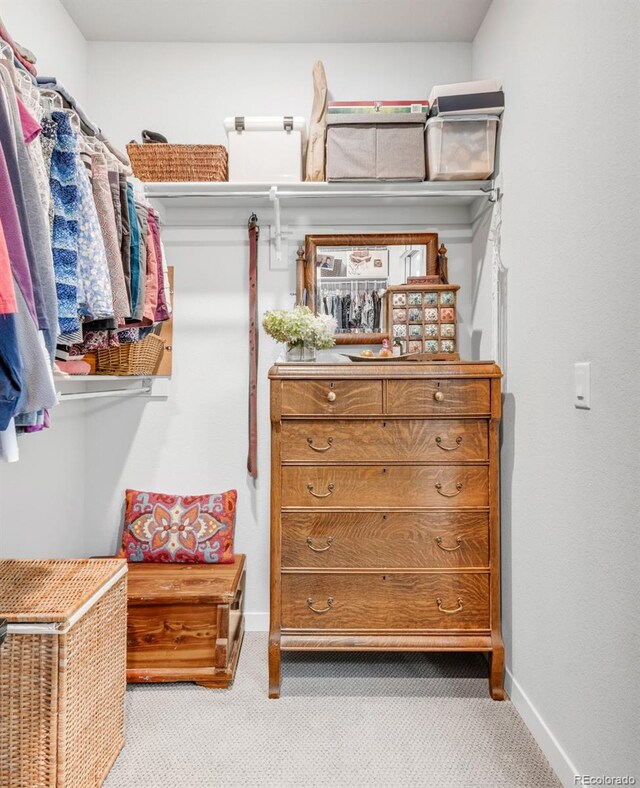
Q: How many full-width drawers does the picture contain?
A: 4